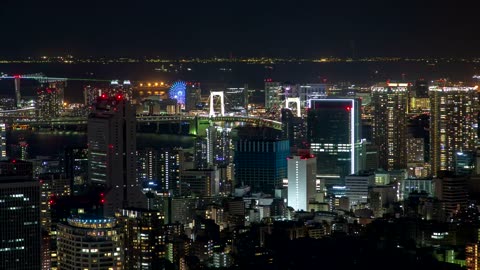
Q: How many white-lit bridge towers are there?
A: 2